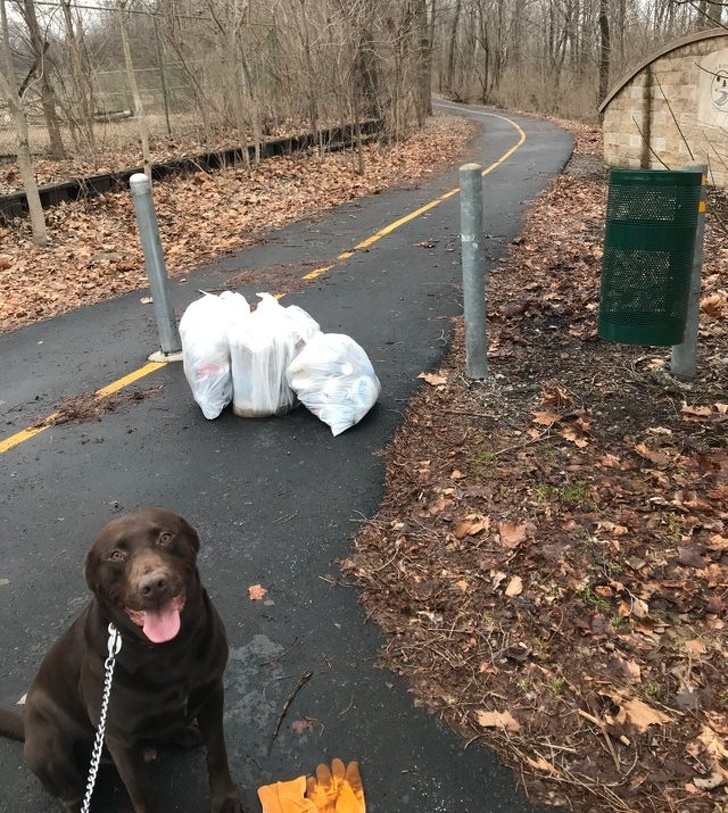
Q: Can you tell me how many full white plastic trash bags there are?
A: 3